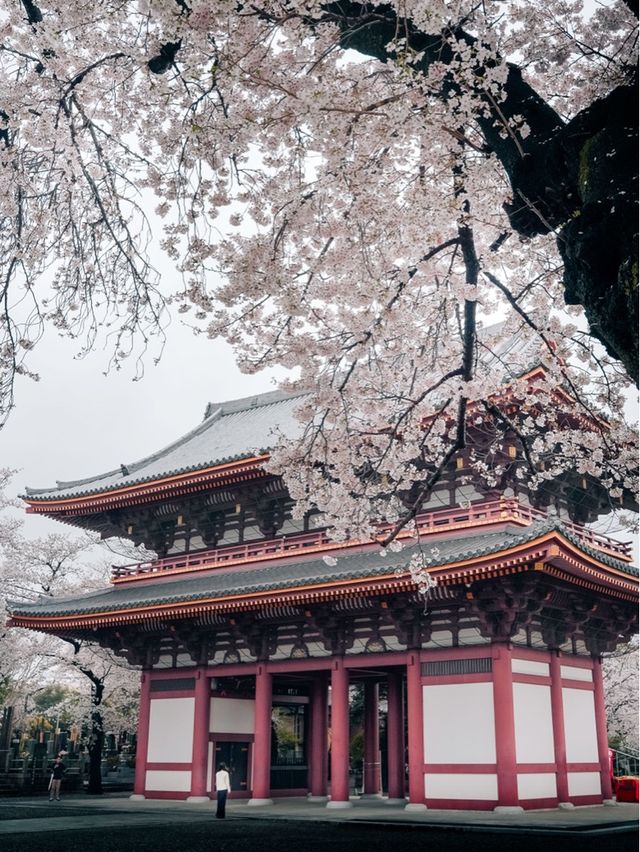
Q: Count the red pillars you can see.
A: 11